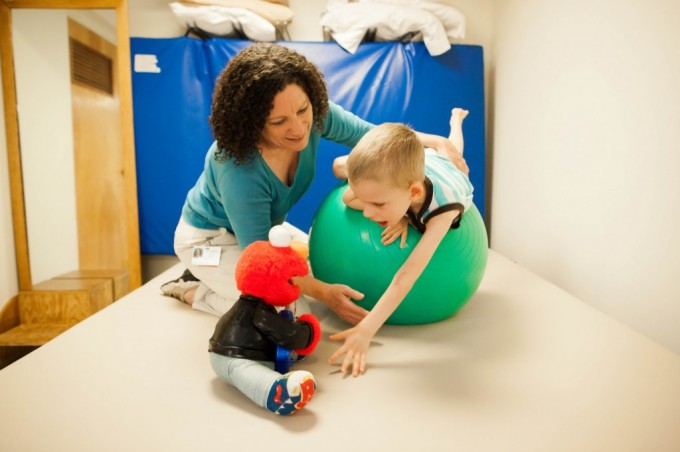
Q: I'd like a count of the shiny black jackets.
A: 1